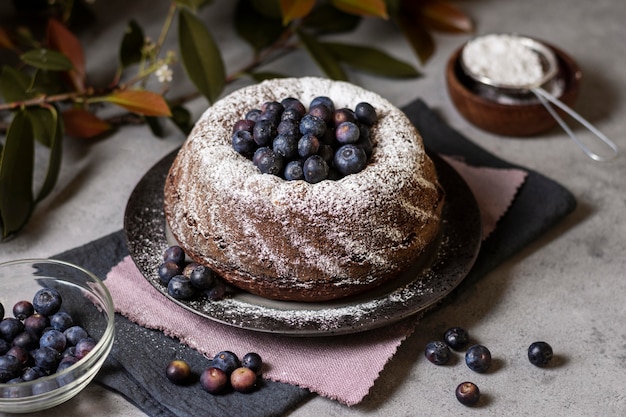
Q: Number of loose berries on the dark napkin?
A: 5